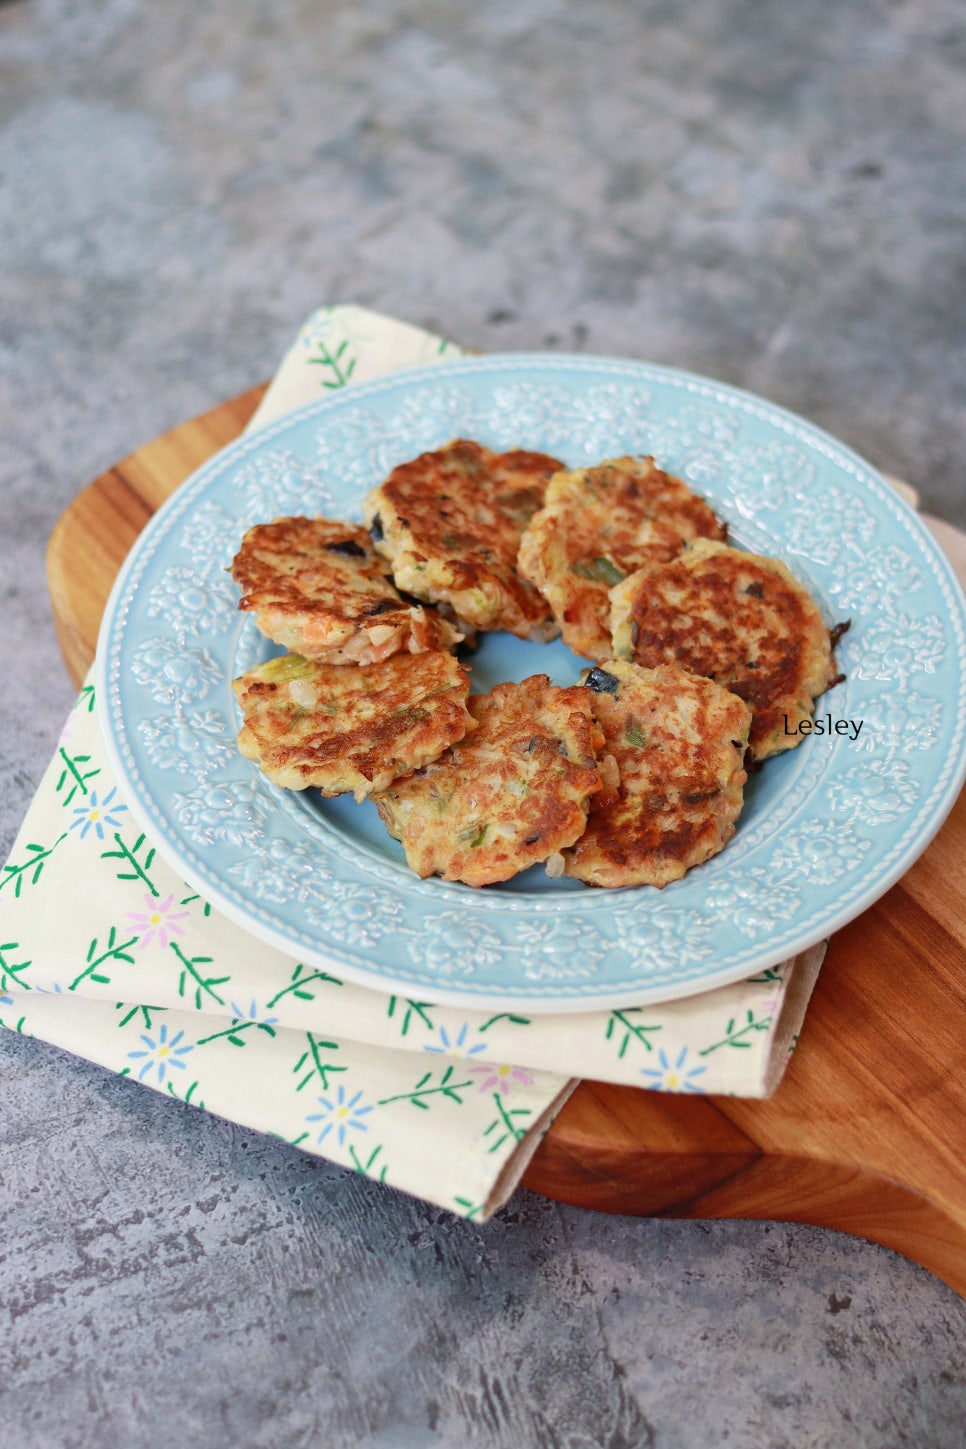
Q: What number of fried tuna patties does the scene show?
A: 7